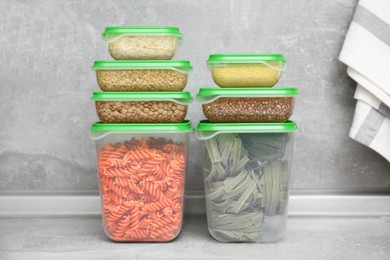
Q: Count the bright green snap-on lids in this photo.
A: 7